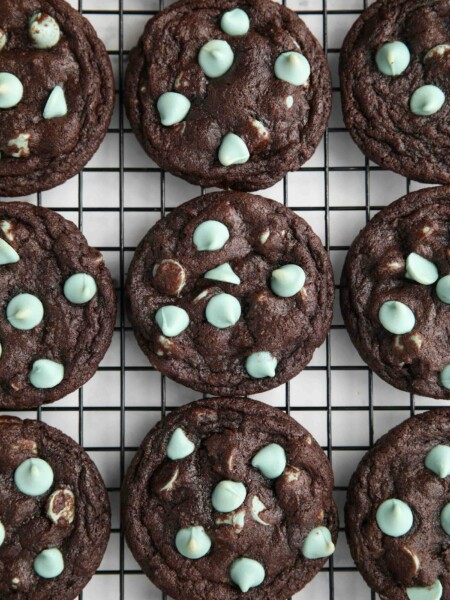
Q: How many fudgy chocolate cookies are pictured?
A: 9